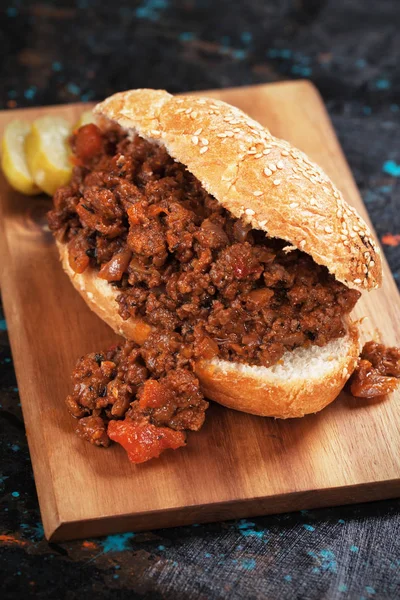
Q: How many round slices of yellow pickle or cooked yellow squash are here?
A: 3